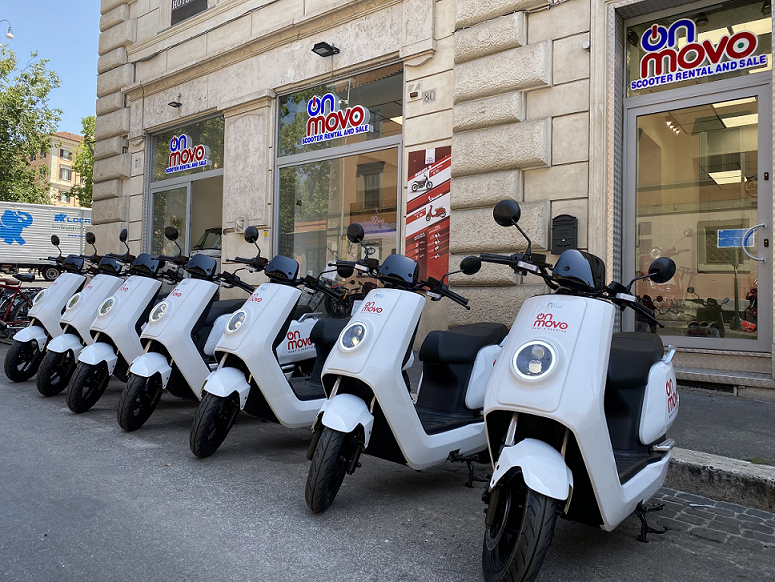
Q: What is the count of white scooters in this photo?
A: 7